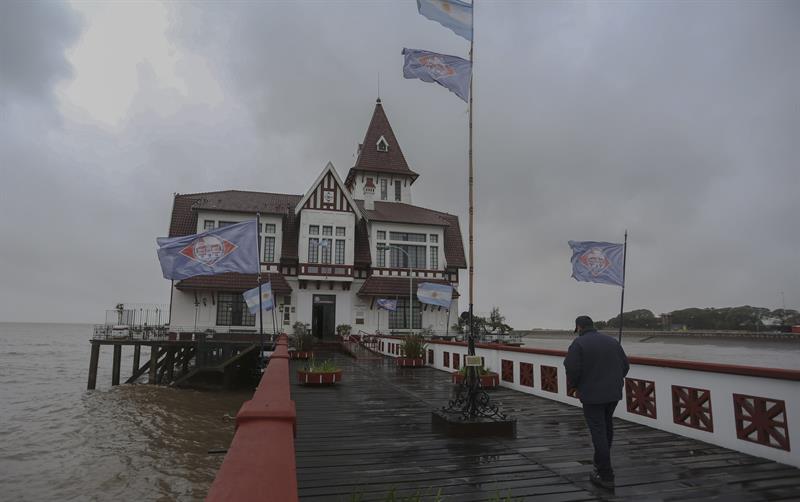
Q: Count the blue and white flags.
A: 3